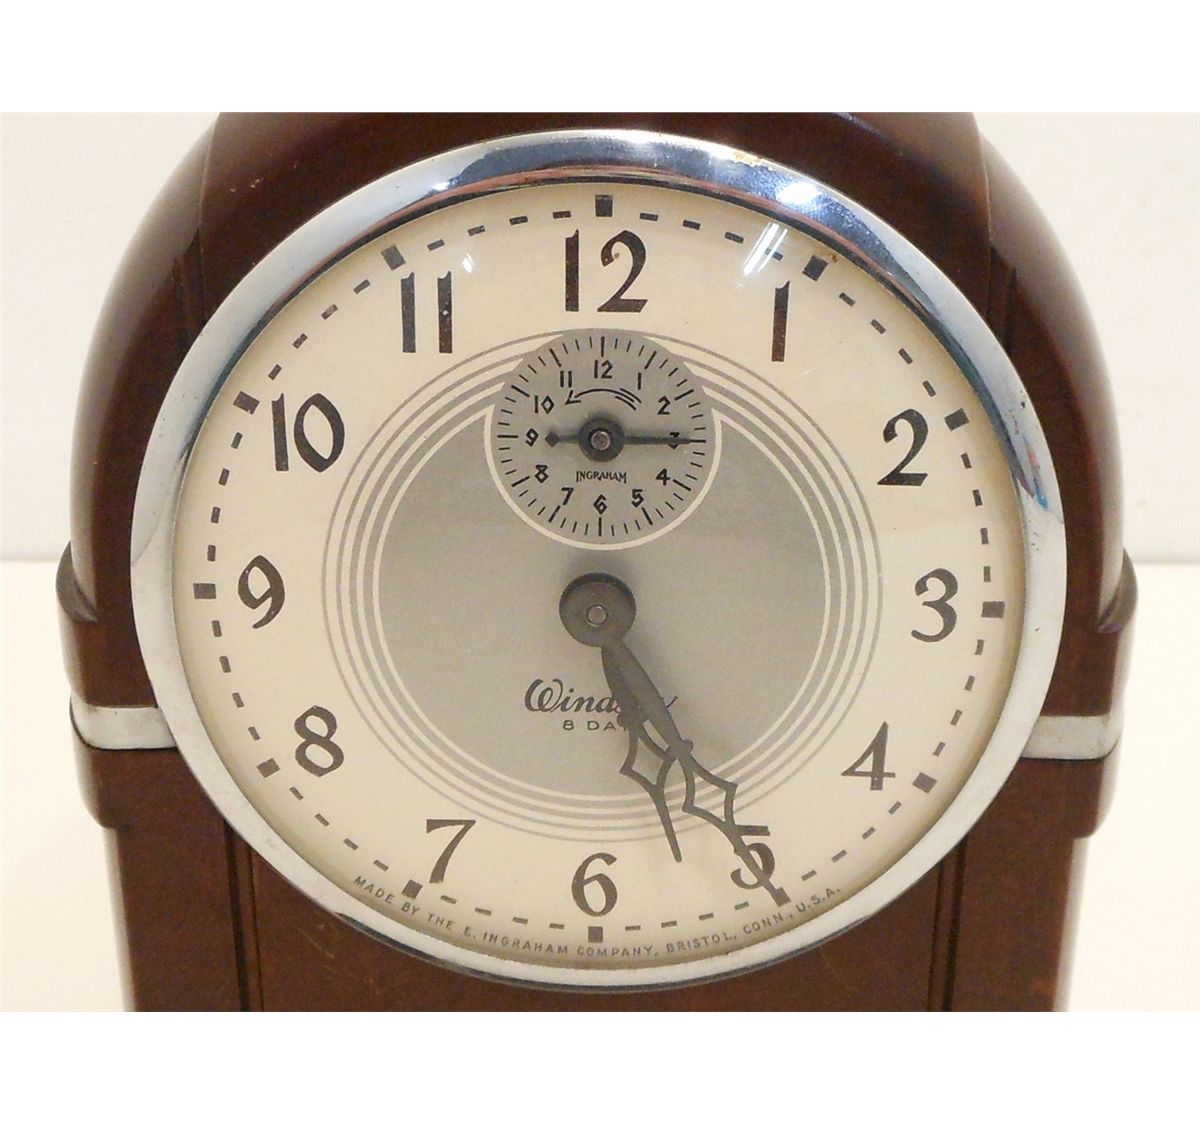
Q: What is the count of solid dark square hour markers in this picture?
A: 12